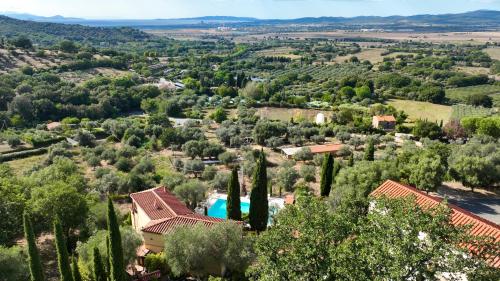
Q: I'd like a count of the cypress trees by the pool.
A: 2